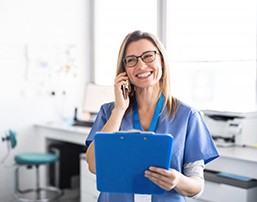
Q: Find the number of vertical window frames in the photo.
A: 2